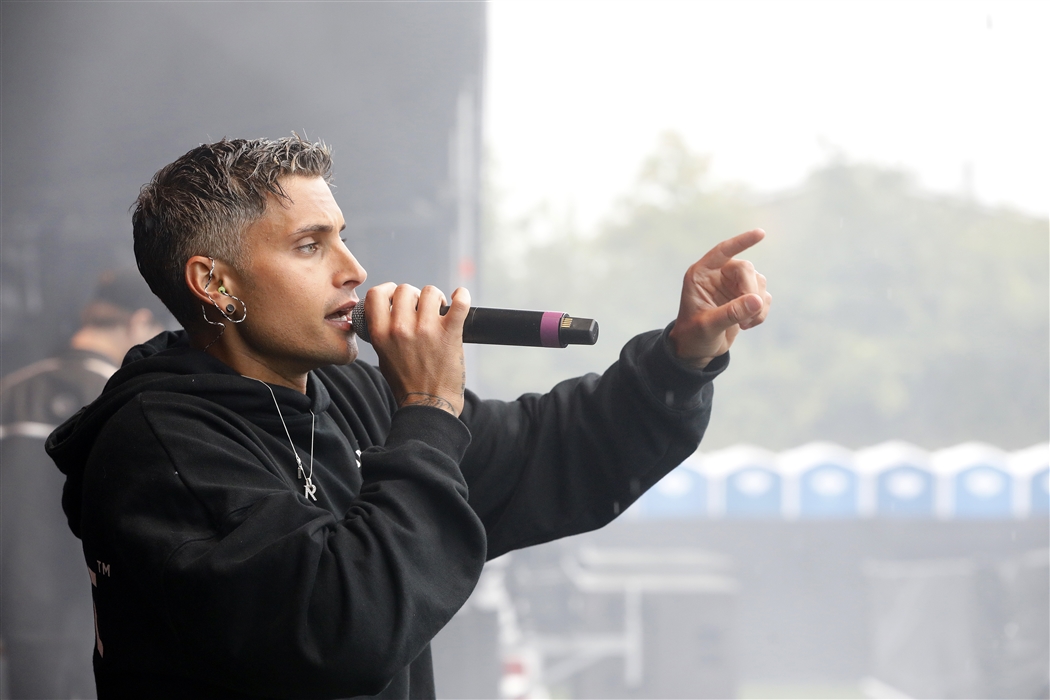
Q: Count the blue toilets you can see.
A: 6